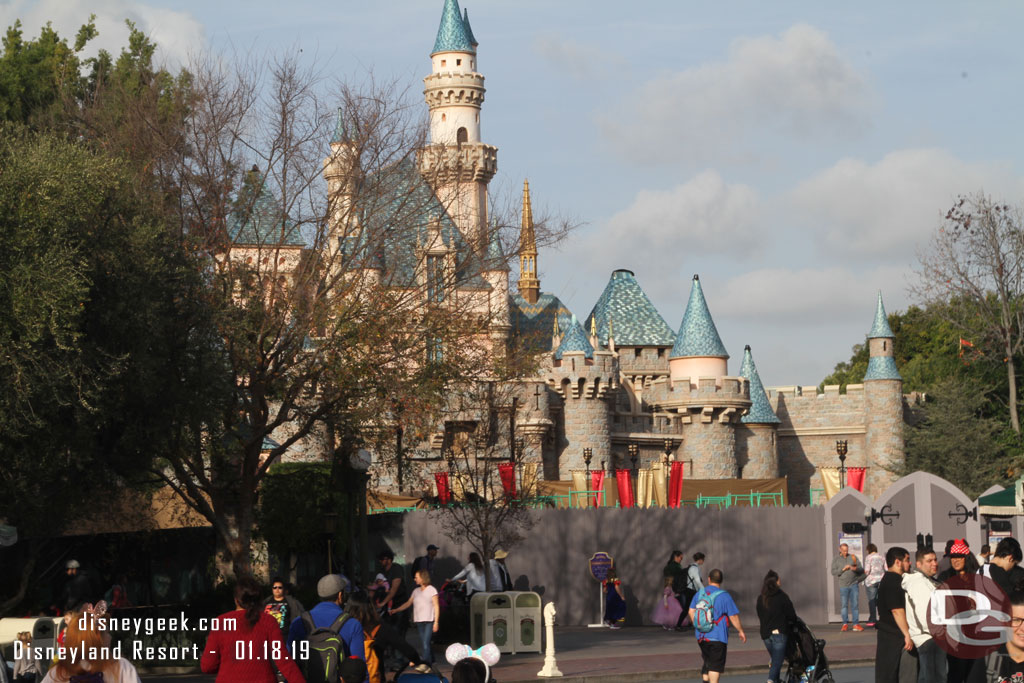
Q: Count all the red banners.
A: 6